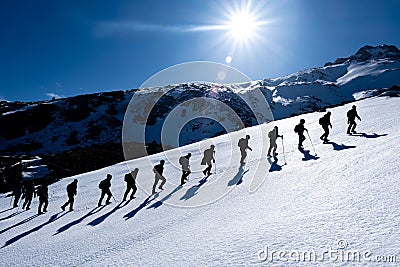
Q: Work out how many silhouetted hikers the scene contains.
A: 14